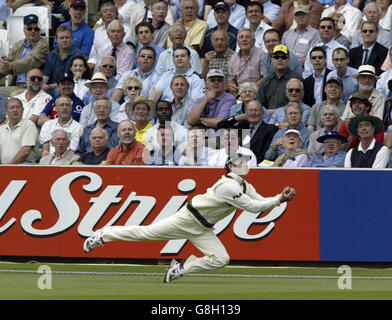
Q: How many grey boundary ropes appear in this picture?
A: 1